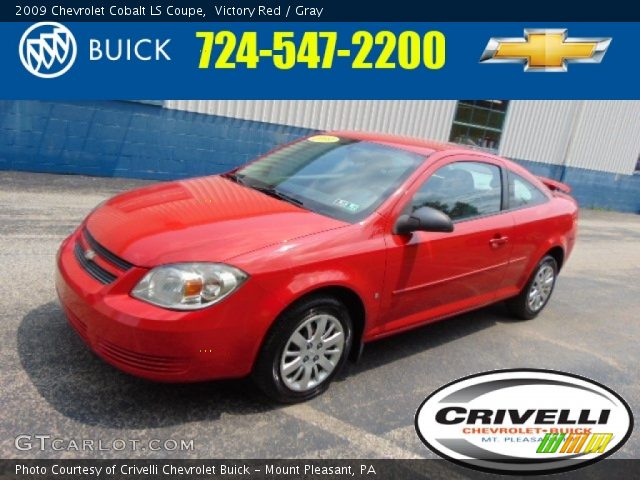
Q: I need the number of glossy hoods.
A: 1